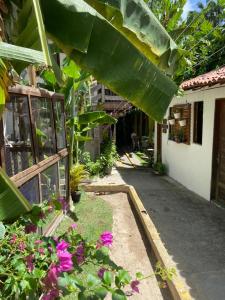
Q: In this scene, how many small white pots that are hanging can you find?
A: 3